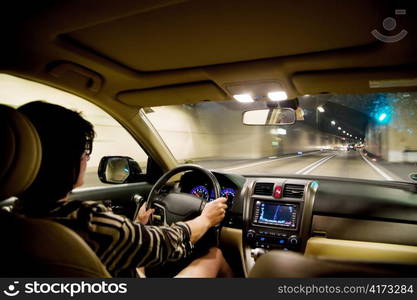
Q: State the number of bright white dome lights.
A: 2